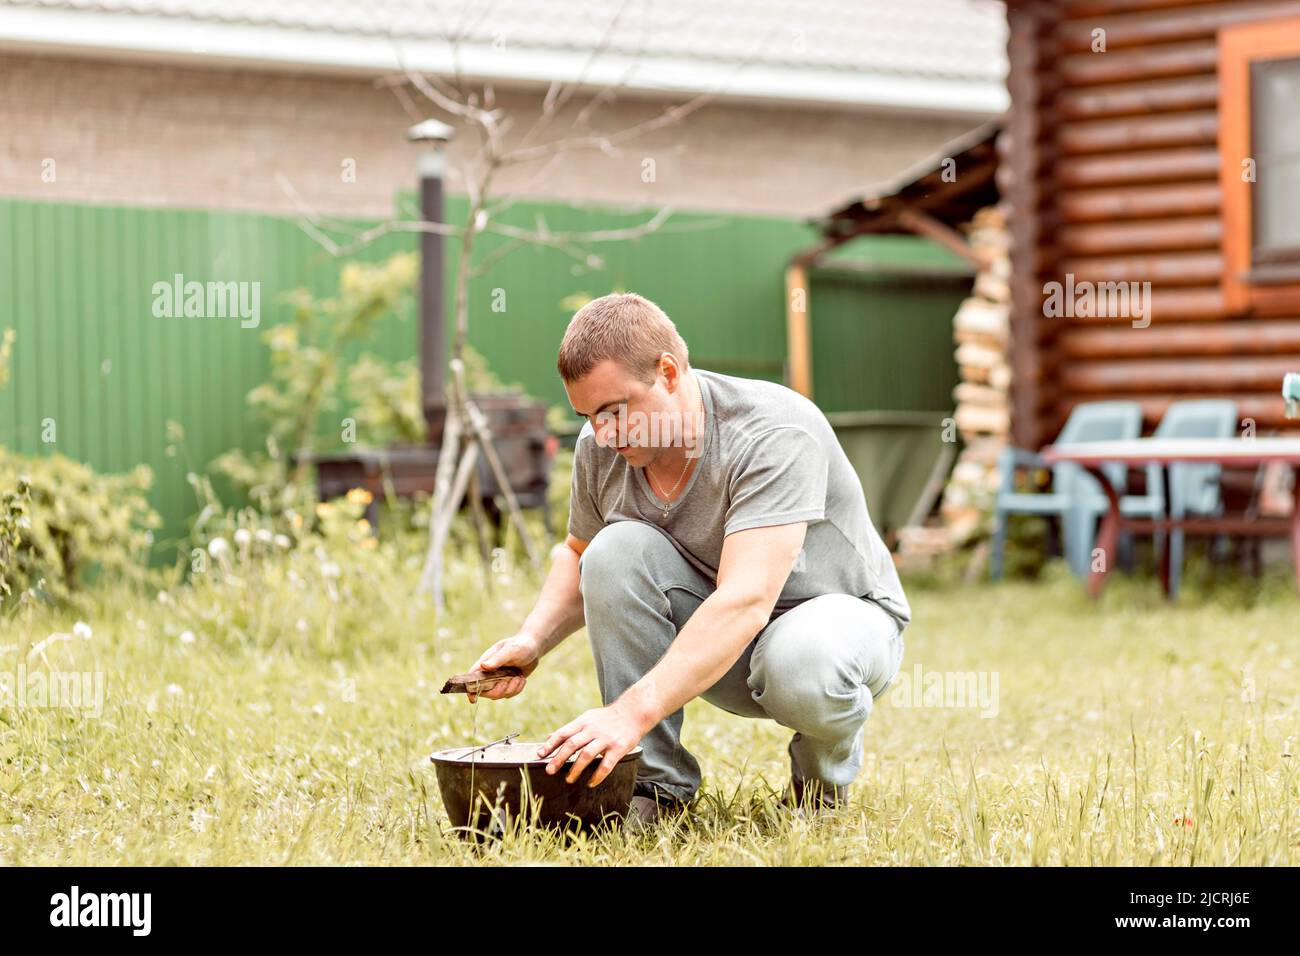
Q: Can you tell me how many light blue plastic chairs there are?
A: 2